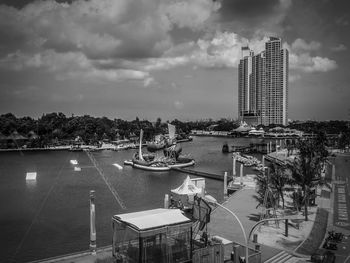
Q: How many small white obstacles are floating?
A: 4